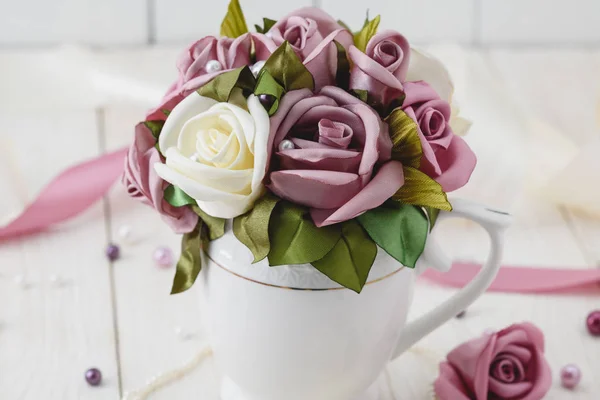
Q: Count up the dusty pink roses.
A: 7